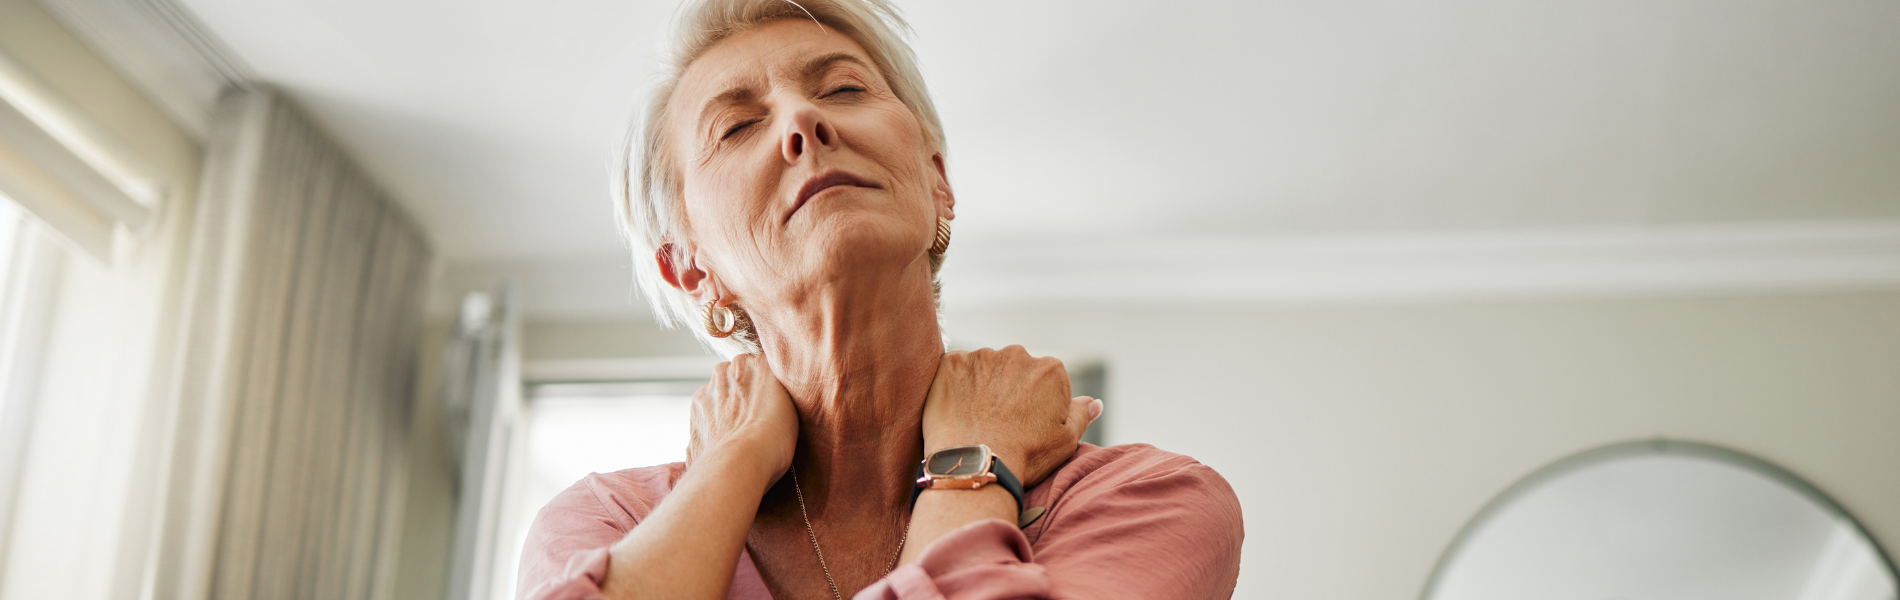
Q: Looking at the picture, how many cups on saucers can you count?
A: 0